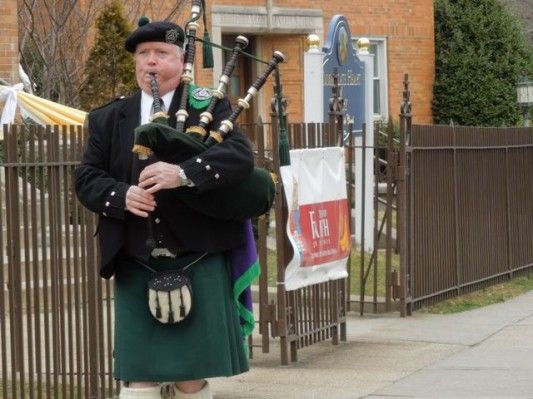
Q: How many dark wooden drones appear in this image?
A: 3